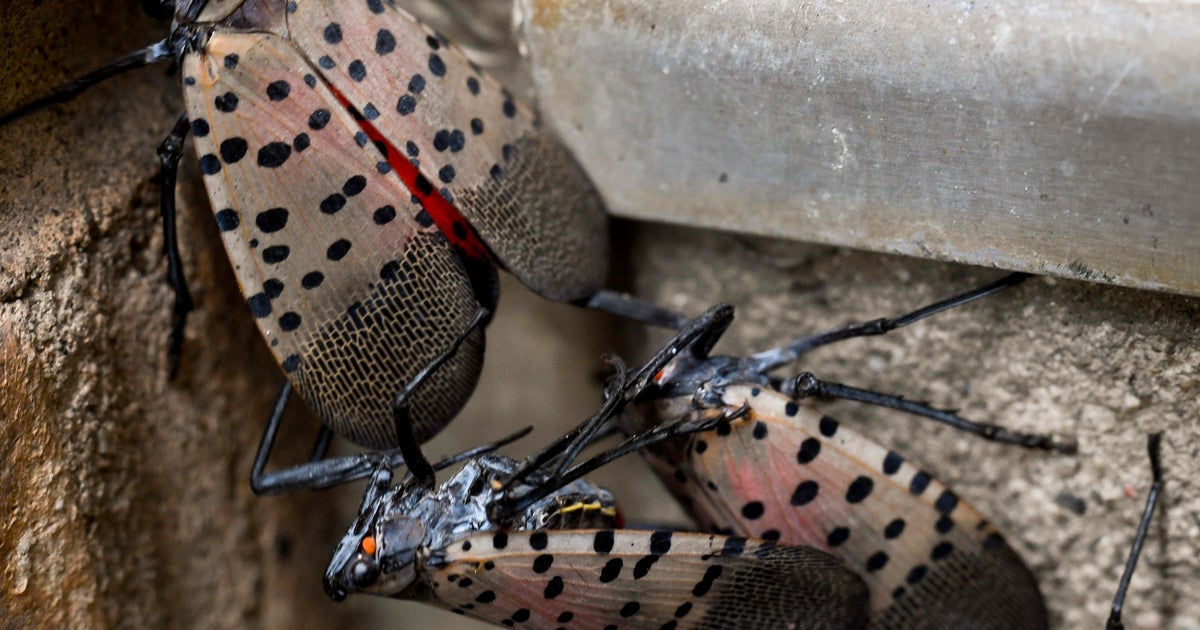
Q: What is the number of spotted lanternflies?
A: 3